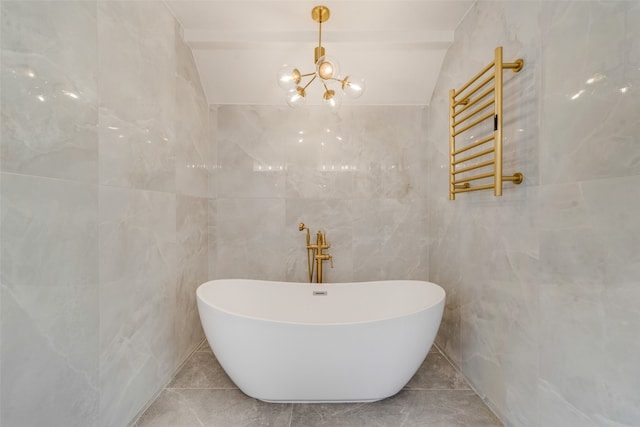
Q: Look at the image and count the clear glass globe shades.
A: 5